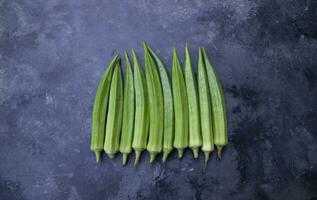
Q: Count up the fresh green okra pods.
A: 10